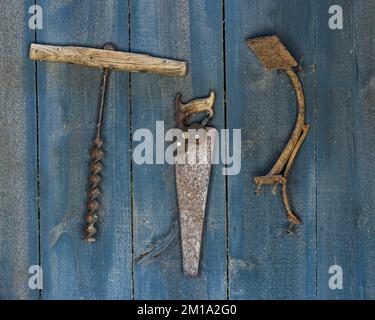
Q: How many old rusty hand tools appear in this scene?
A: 3